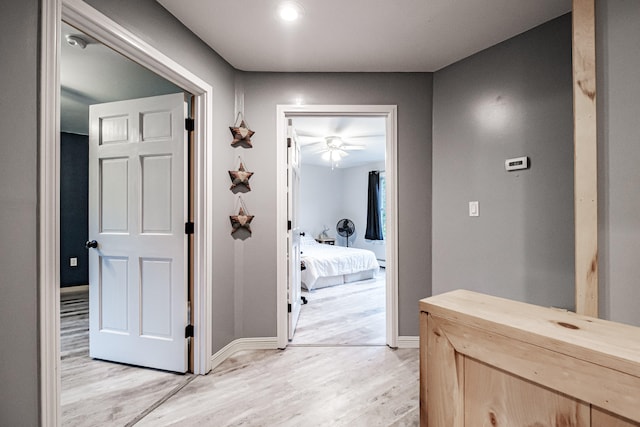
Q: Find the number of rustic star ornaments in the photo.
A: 3